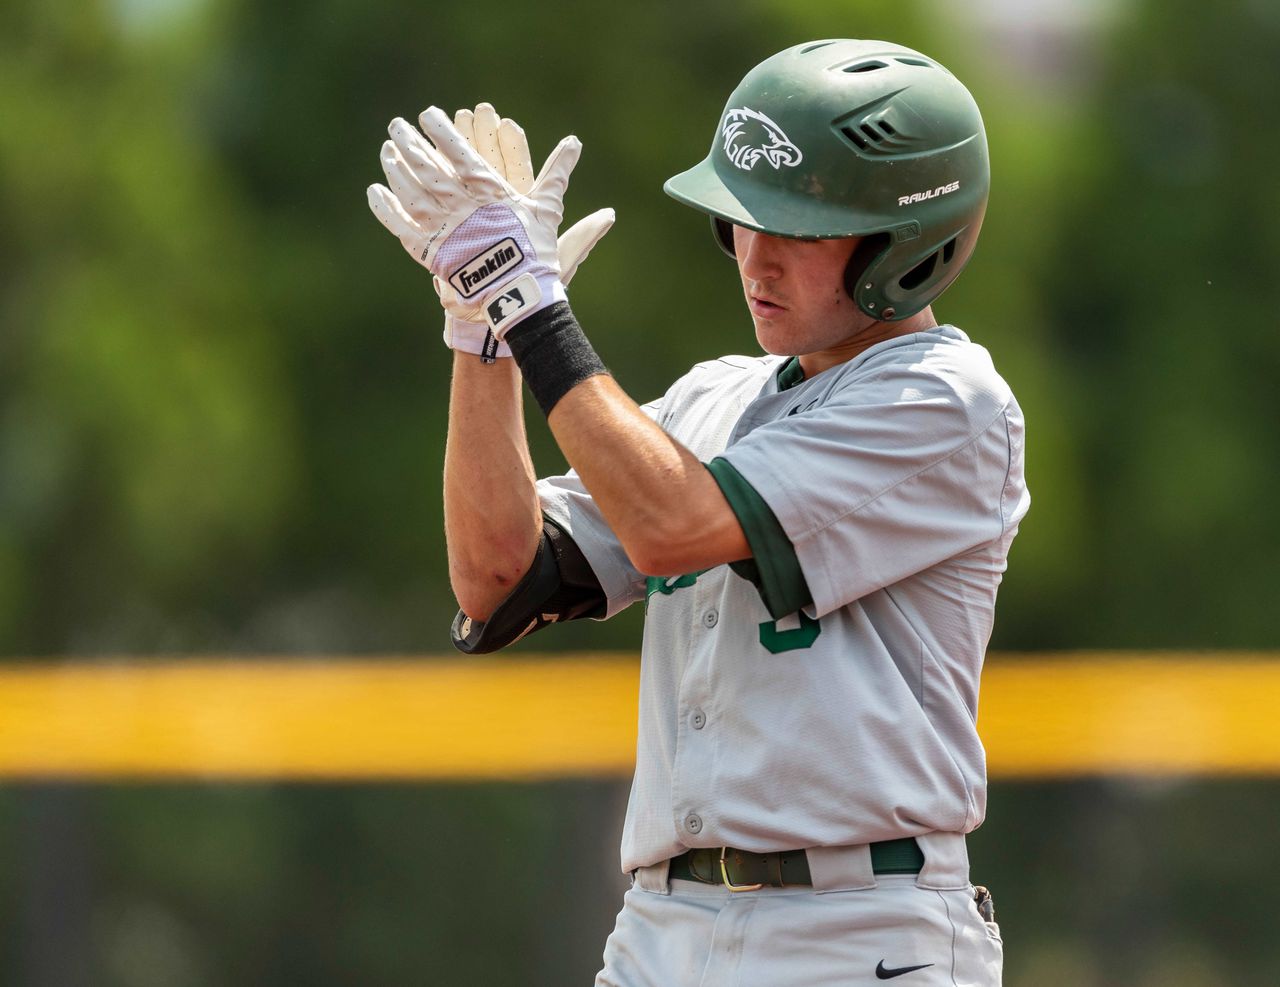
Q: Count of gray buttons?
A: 3